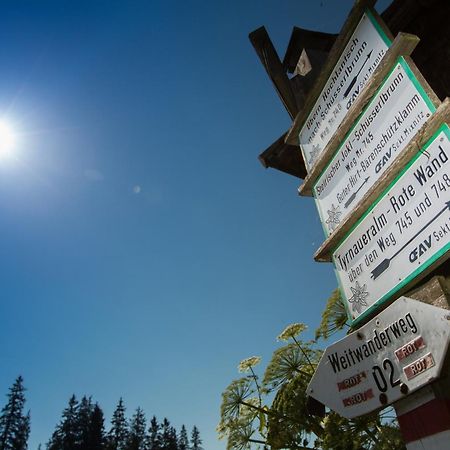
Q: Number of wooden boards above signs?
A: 3